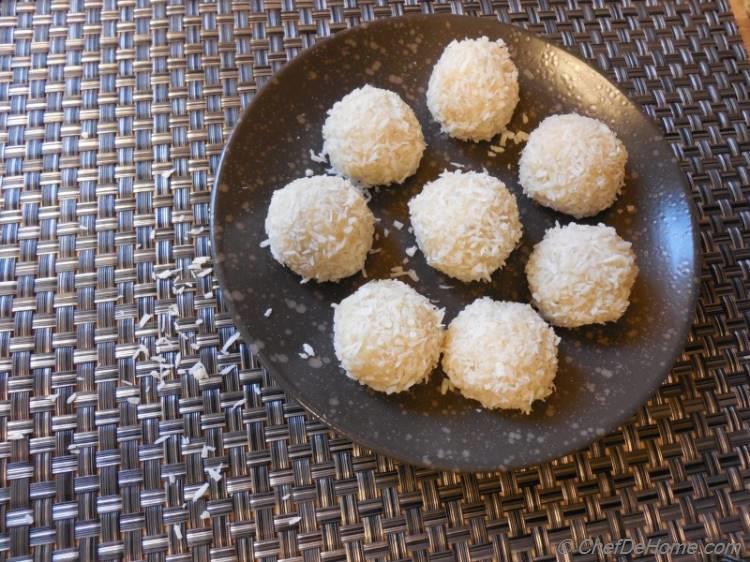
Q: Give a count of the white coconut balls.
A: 8